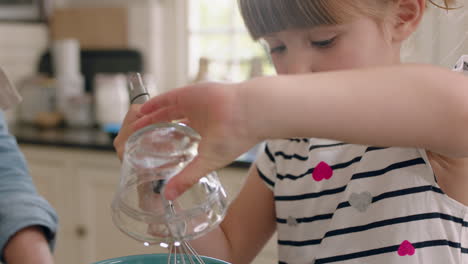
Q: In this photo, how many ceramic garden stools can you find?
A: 0